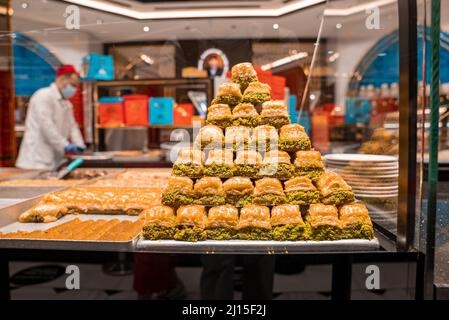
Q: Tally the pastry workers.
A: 1